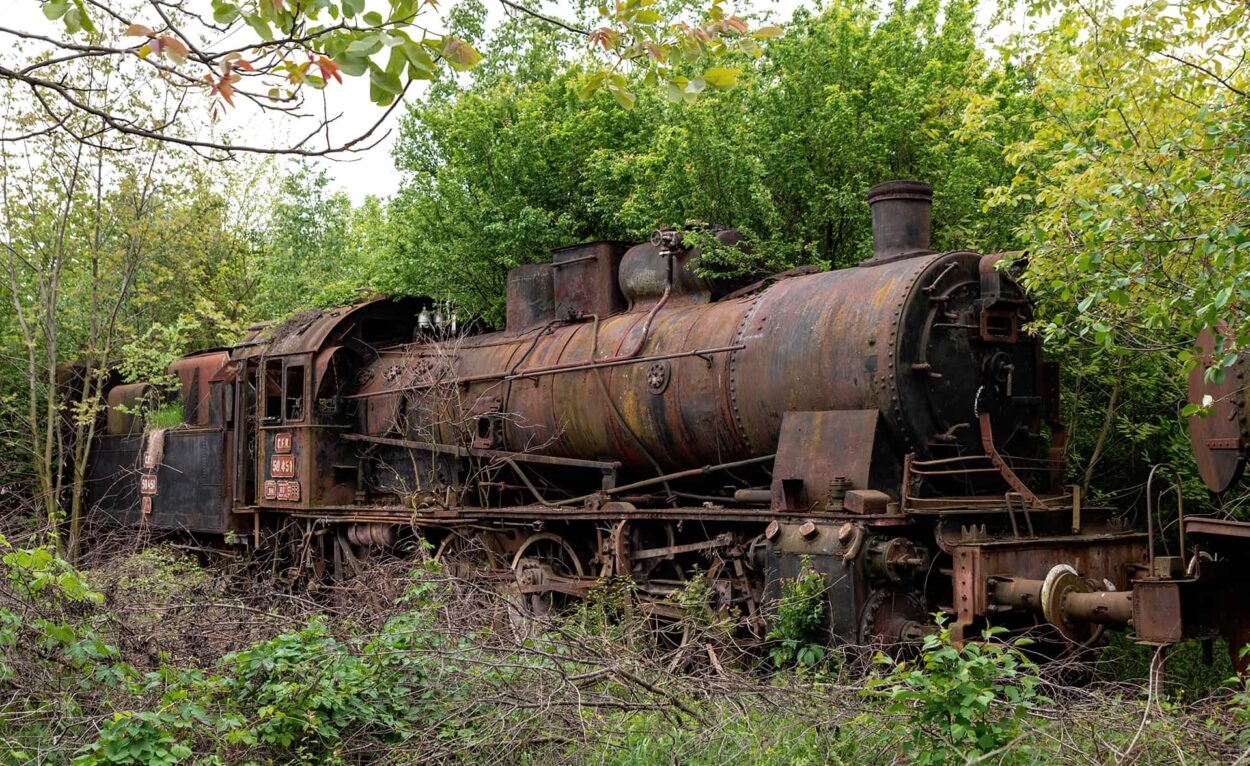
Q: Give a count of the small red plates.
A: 8